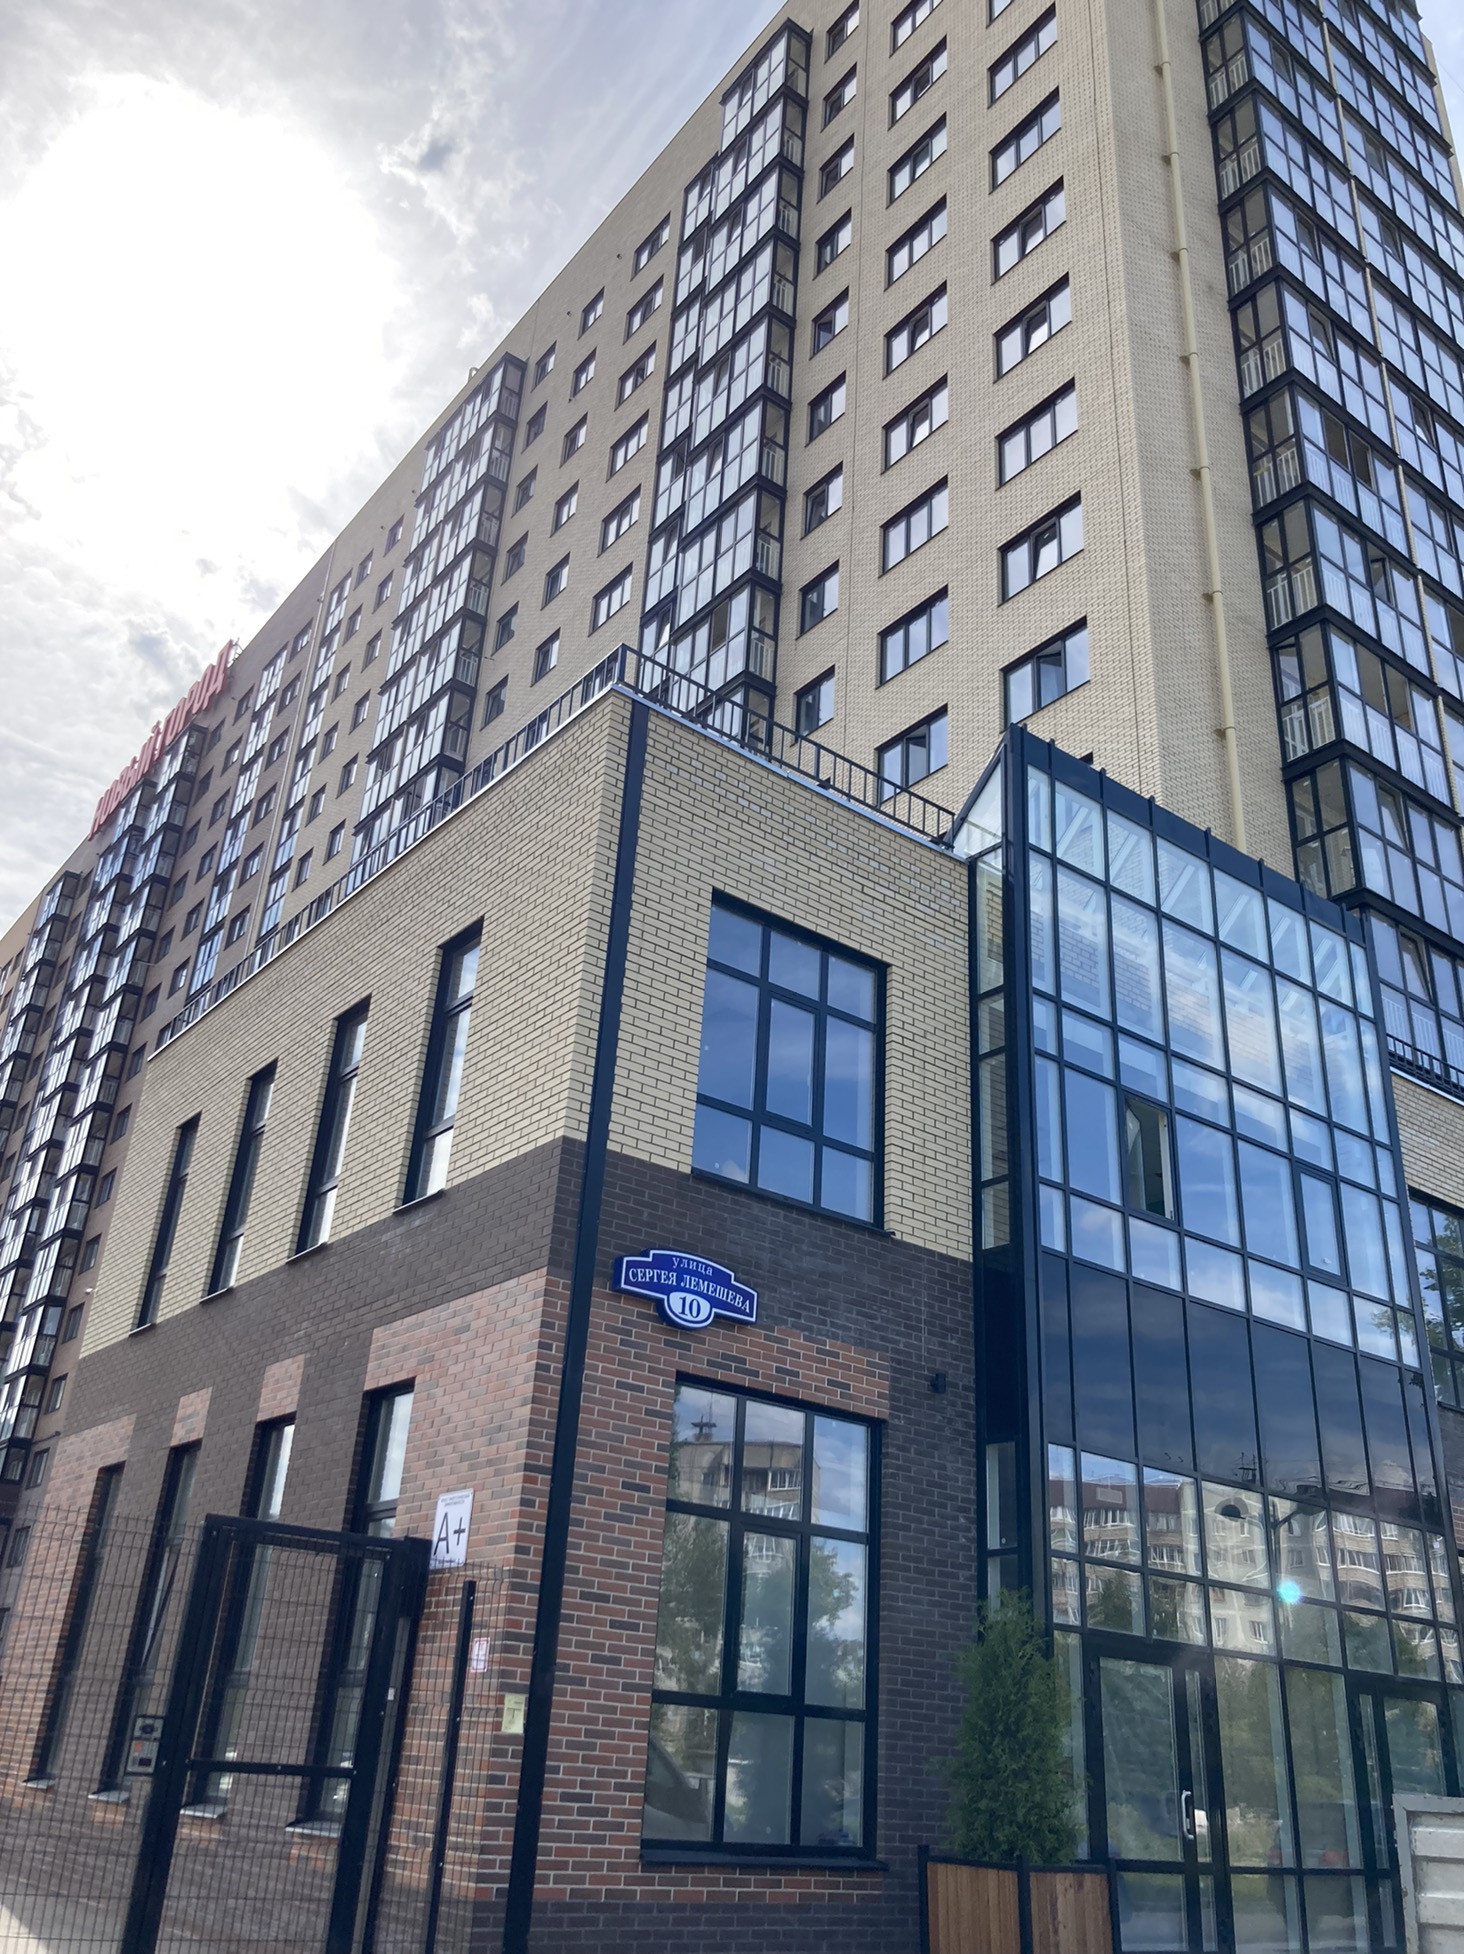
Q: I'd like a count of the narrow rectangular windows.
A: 8